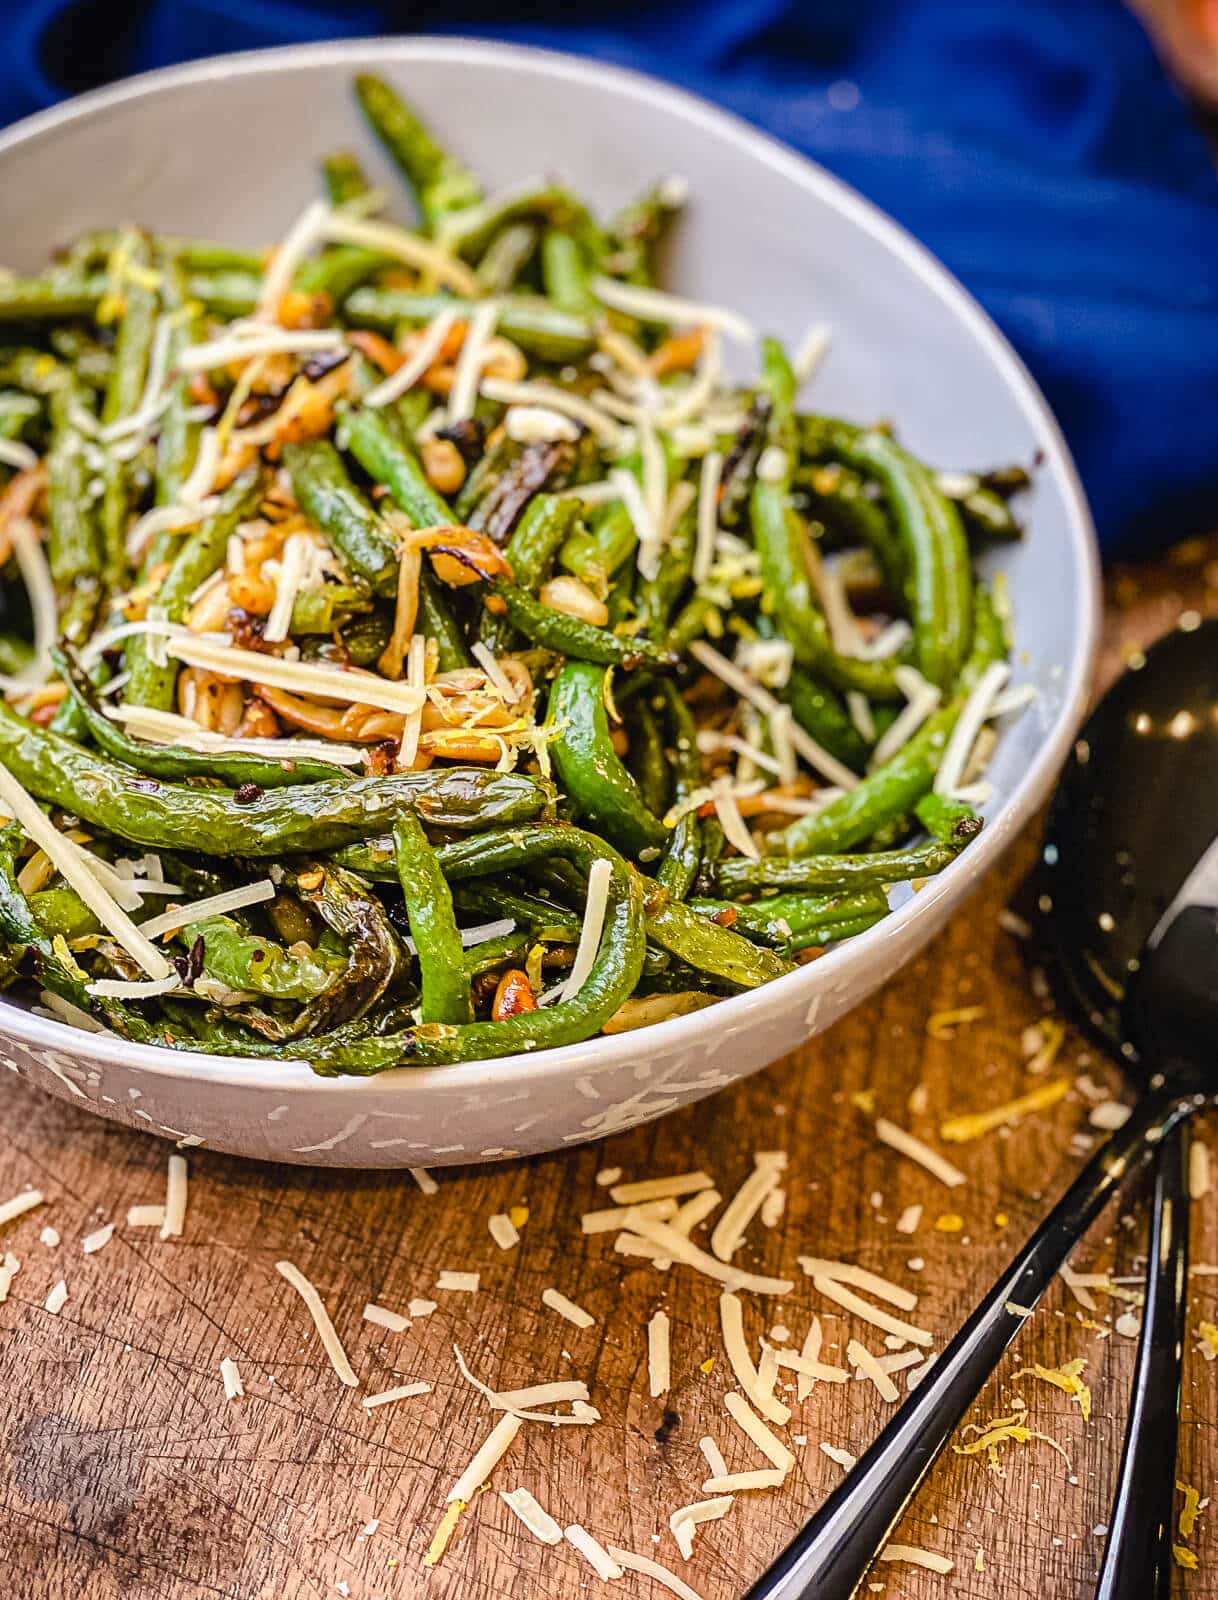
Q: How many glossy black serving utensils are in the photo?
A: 2